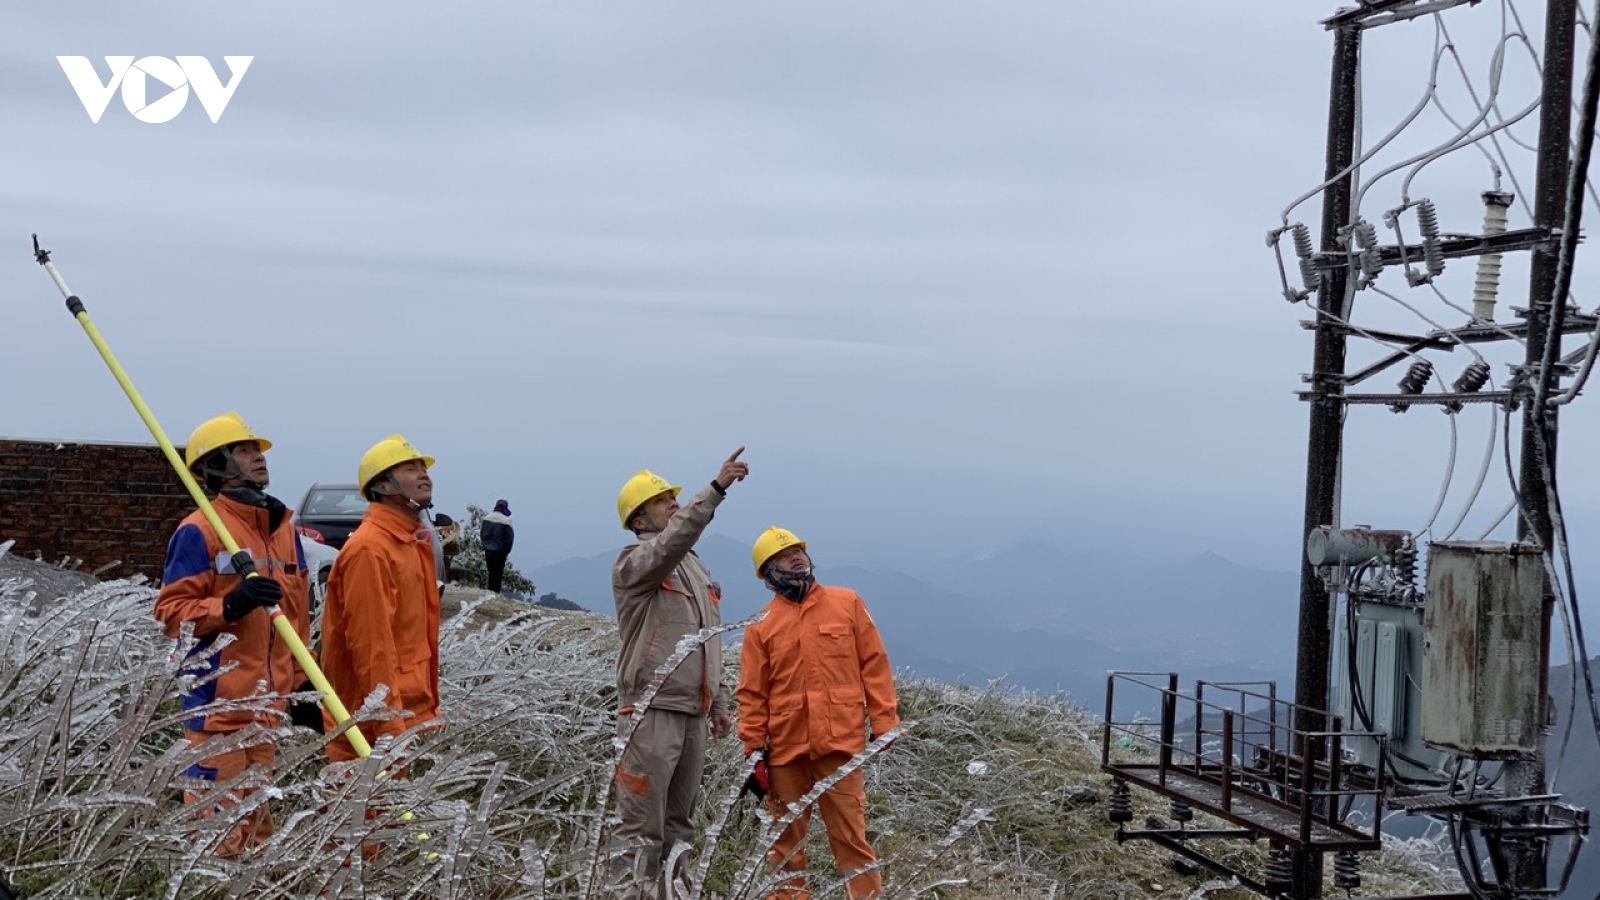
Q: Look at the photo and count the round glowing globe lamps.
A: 0